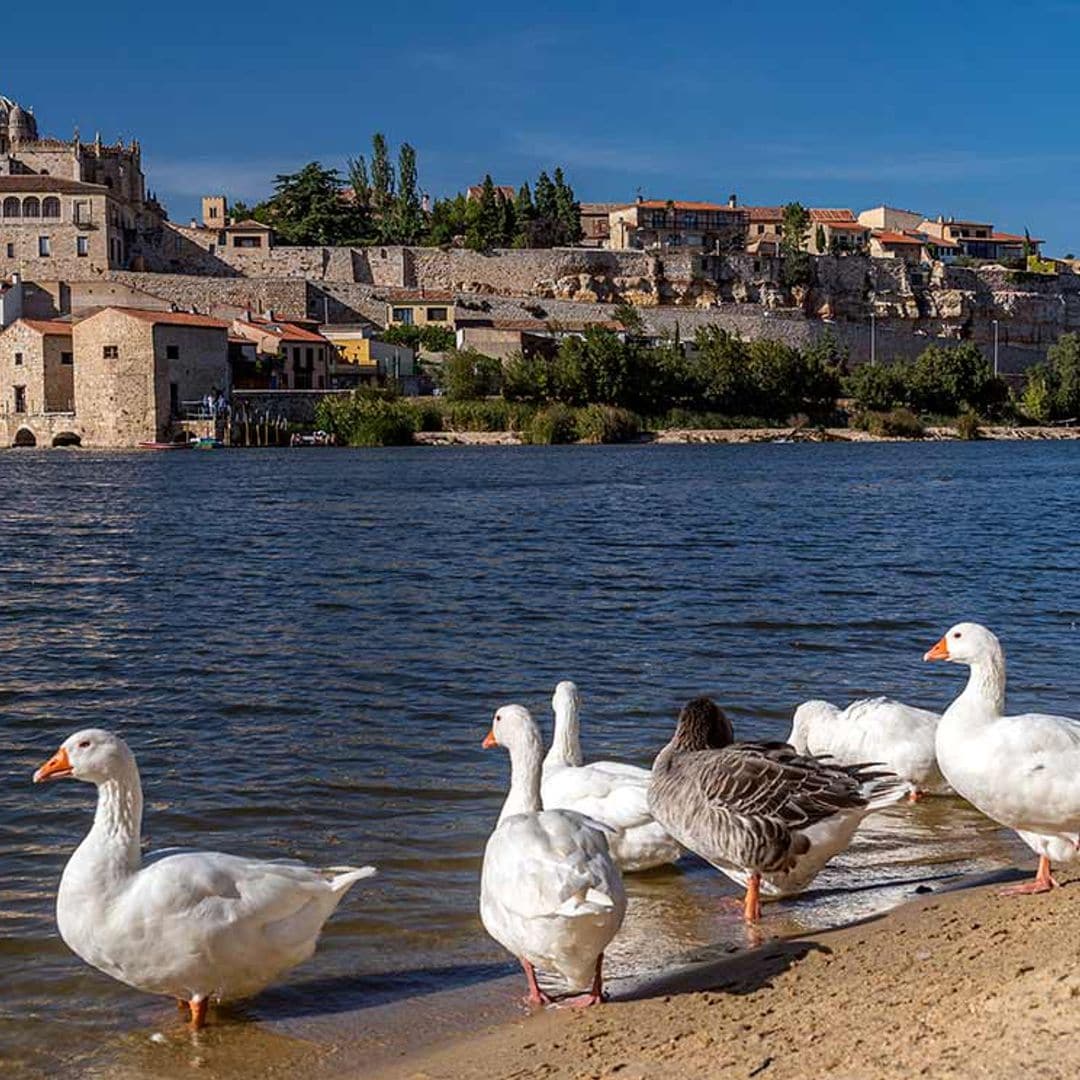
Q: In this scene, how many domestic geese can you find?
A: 6